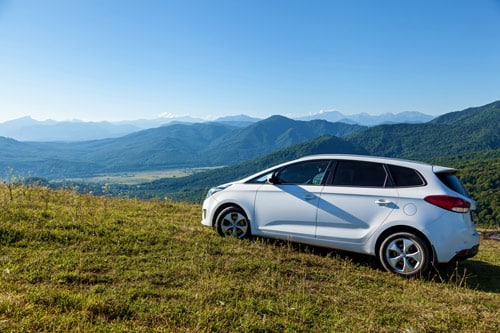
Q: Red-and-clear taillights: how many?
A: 1